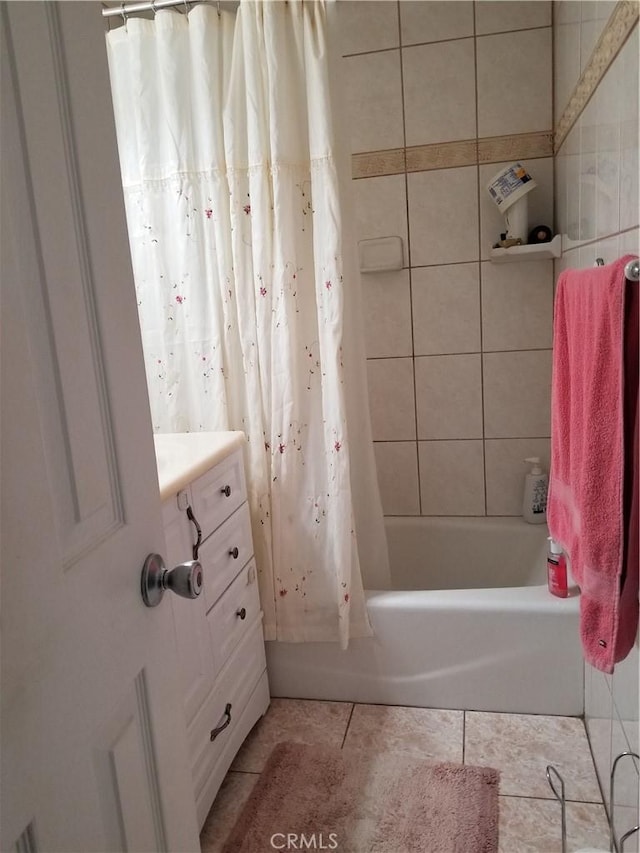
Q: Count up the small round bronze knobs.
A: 3